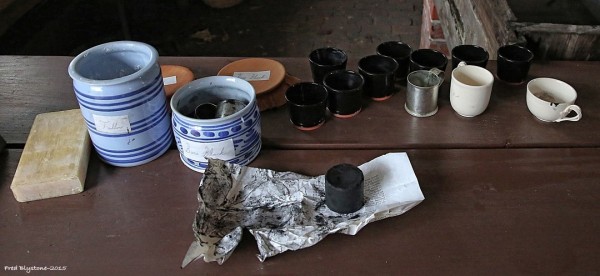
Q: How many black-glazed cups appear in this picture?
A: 8